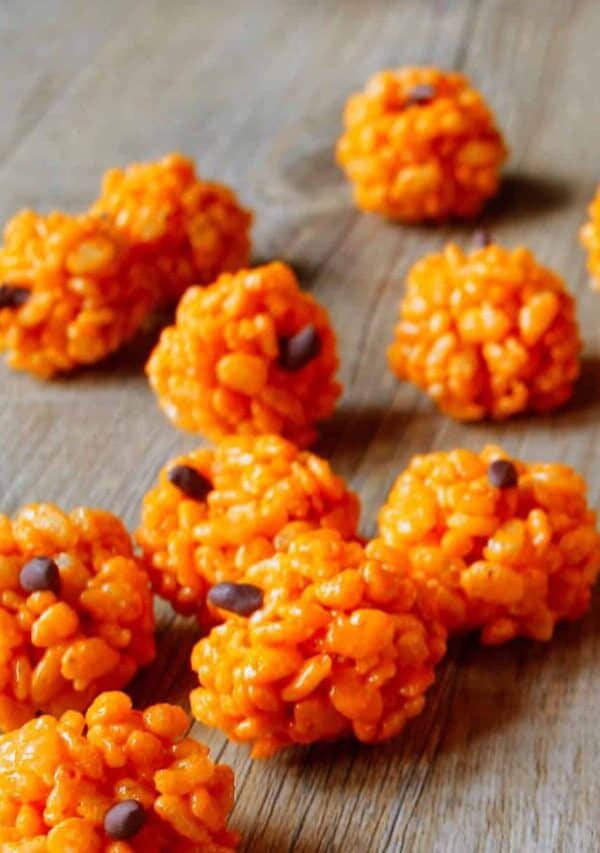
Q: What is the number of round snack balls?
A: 11